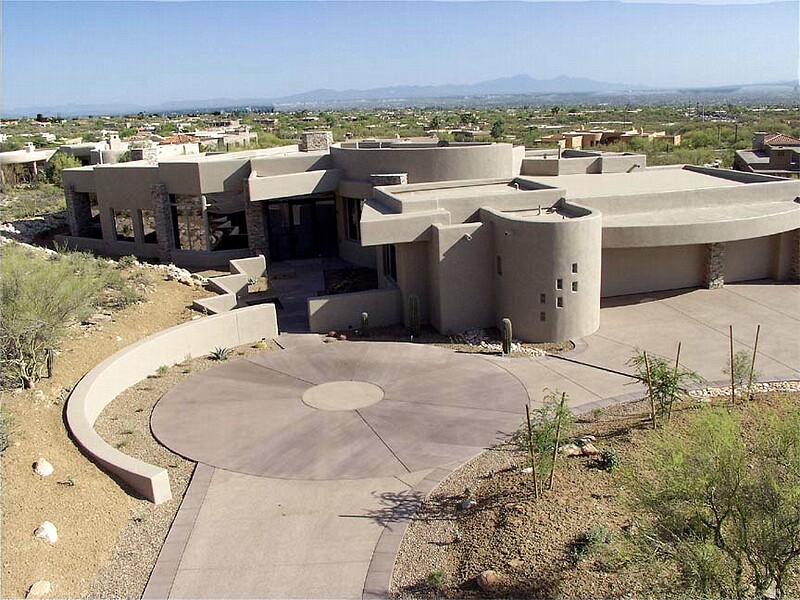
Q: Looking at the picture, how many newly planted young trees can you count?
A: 3